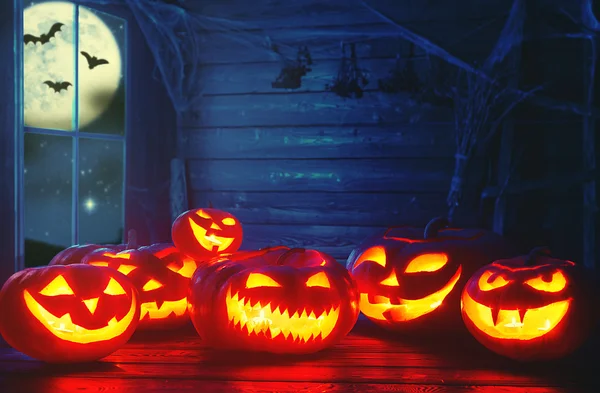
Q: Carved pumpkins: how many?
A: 6